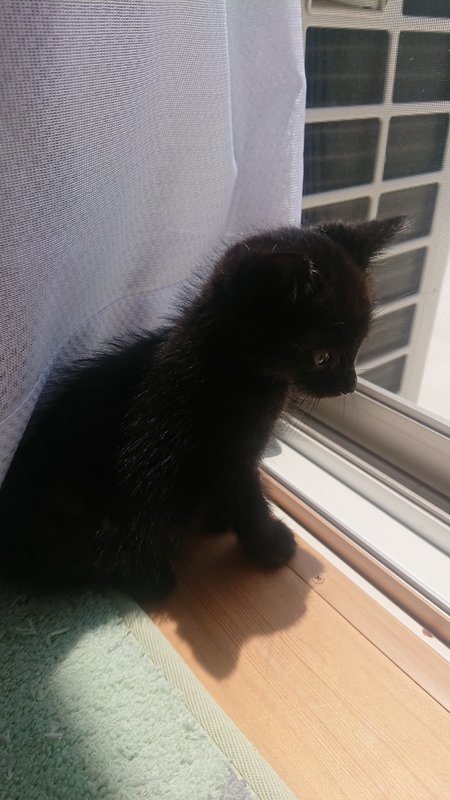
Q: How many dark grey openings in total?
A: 10